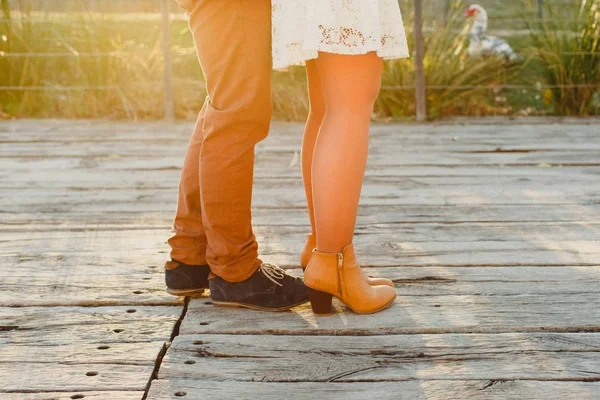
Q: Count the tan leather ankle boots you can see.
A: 2